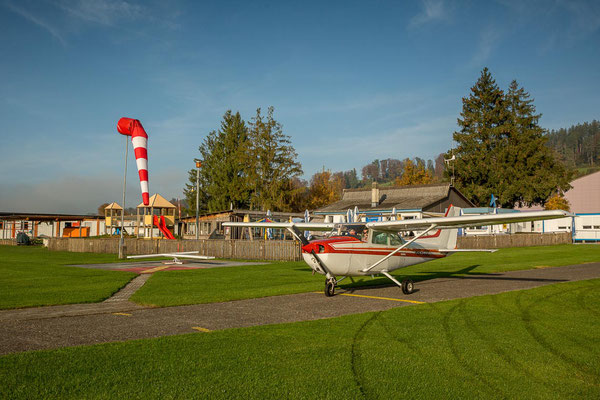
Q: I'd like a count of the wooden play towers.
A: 2